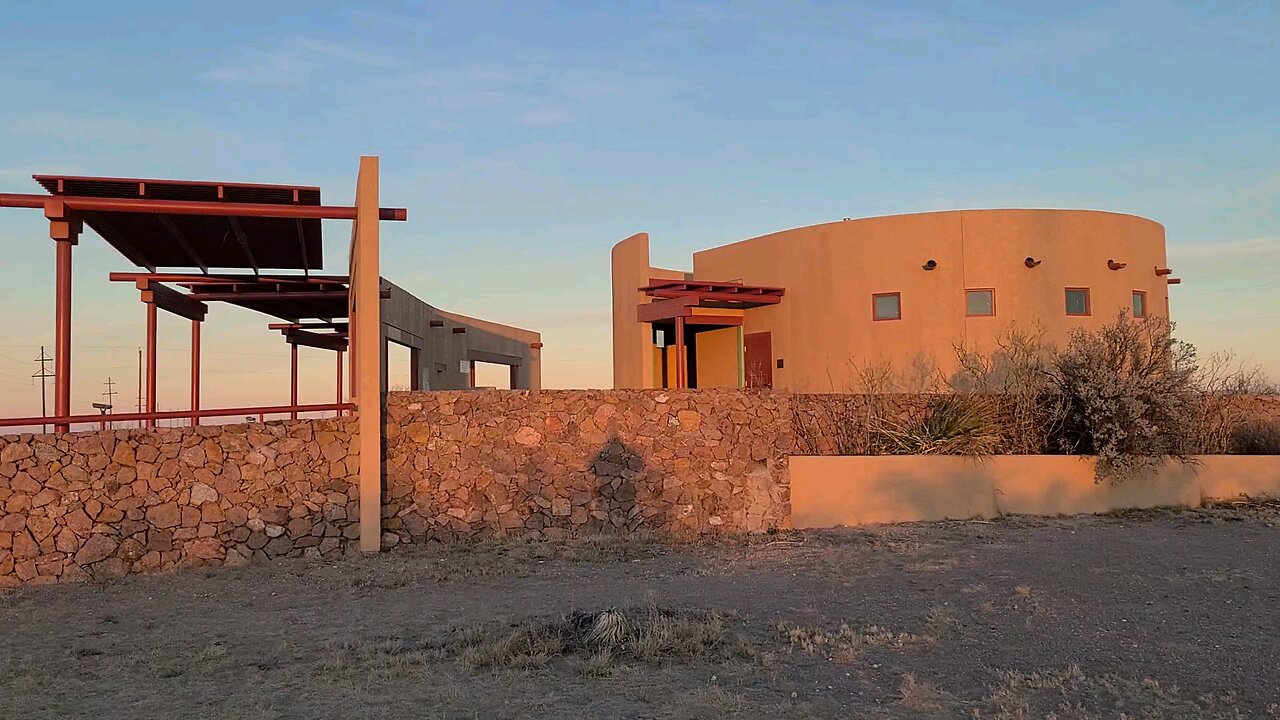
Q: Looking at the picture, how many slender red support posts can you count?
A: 6